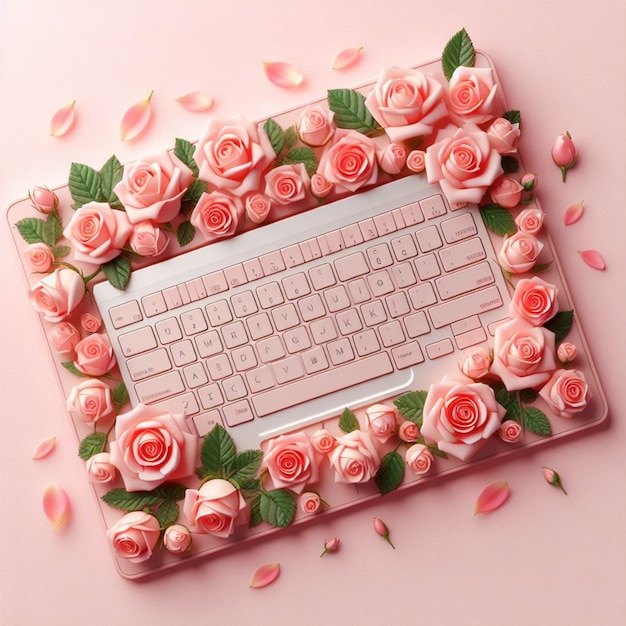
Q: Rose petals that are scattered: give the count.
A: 11